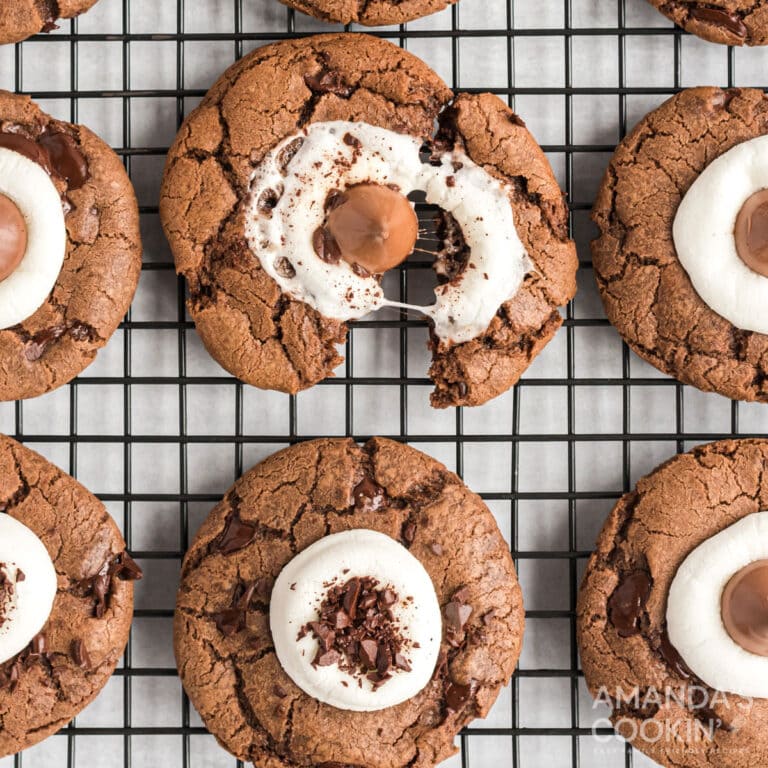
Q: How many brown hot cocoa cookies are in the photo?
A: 9